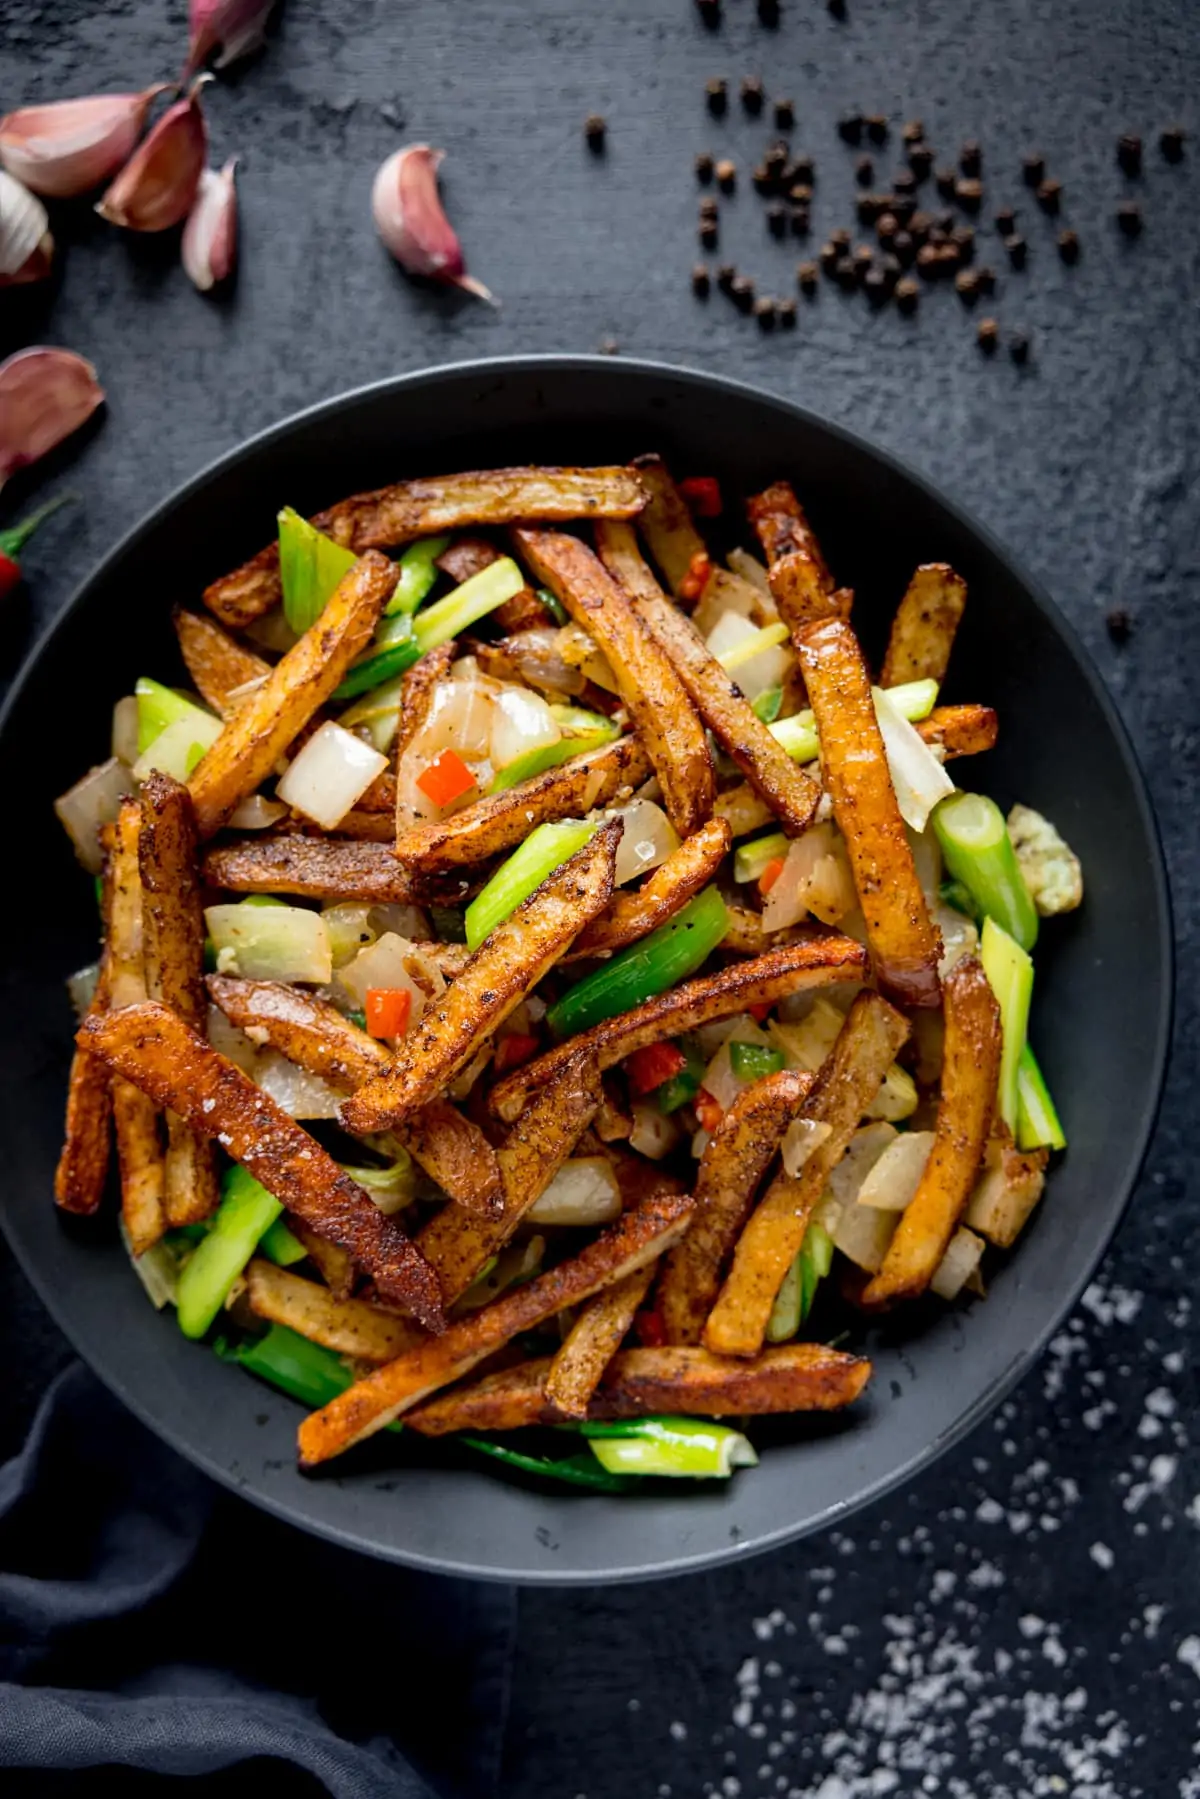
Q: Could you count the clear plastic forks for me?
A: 0